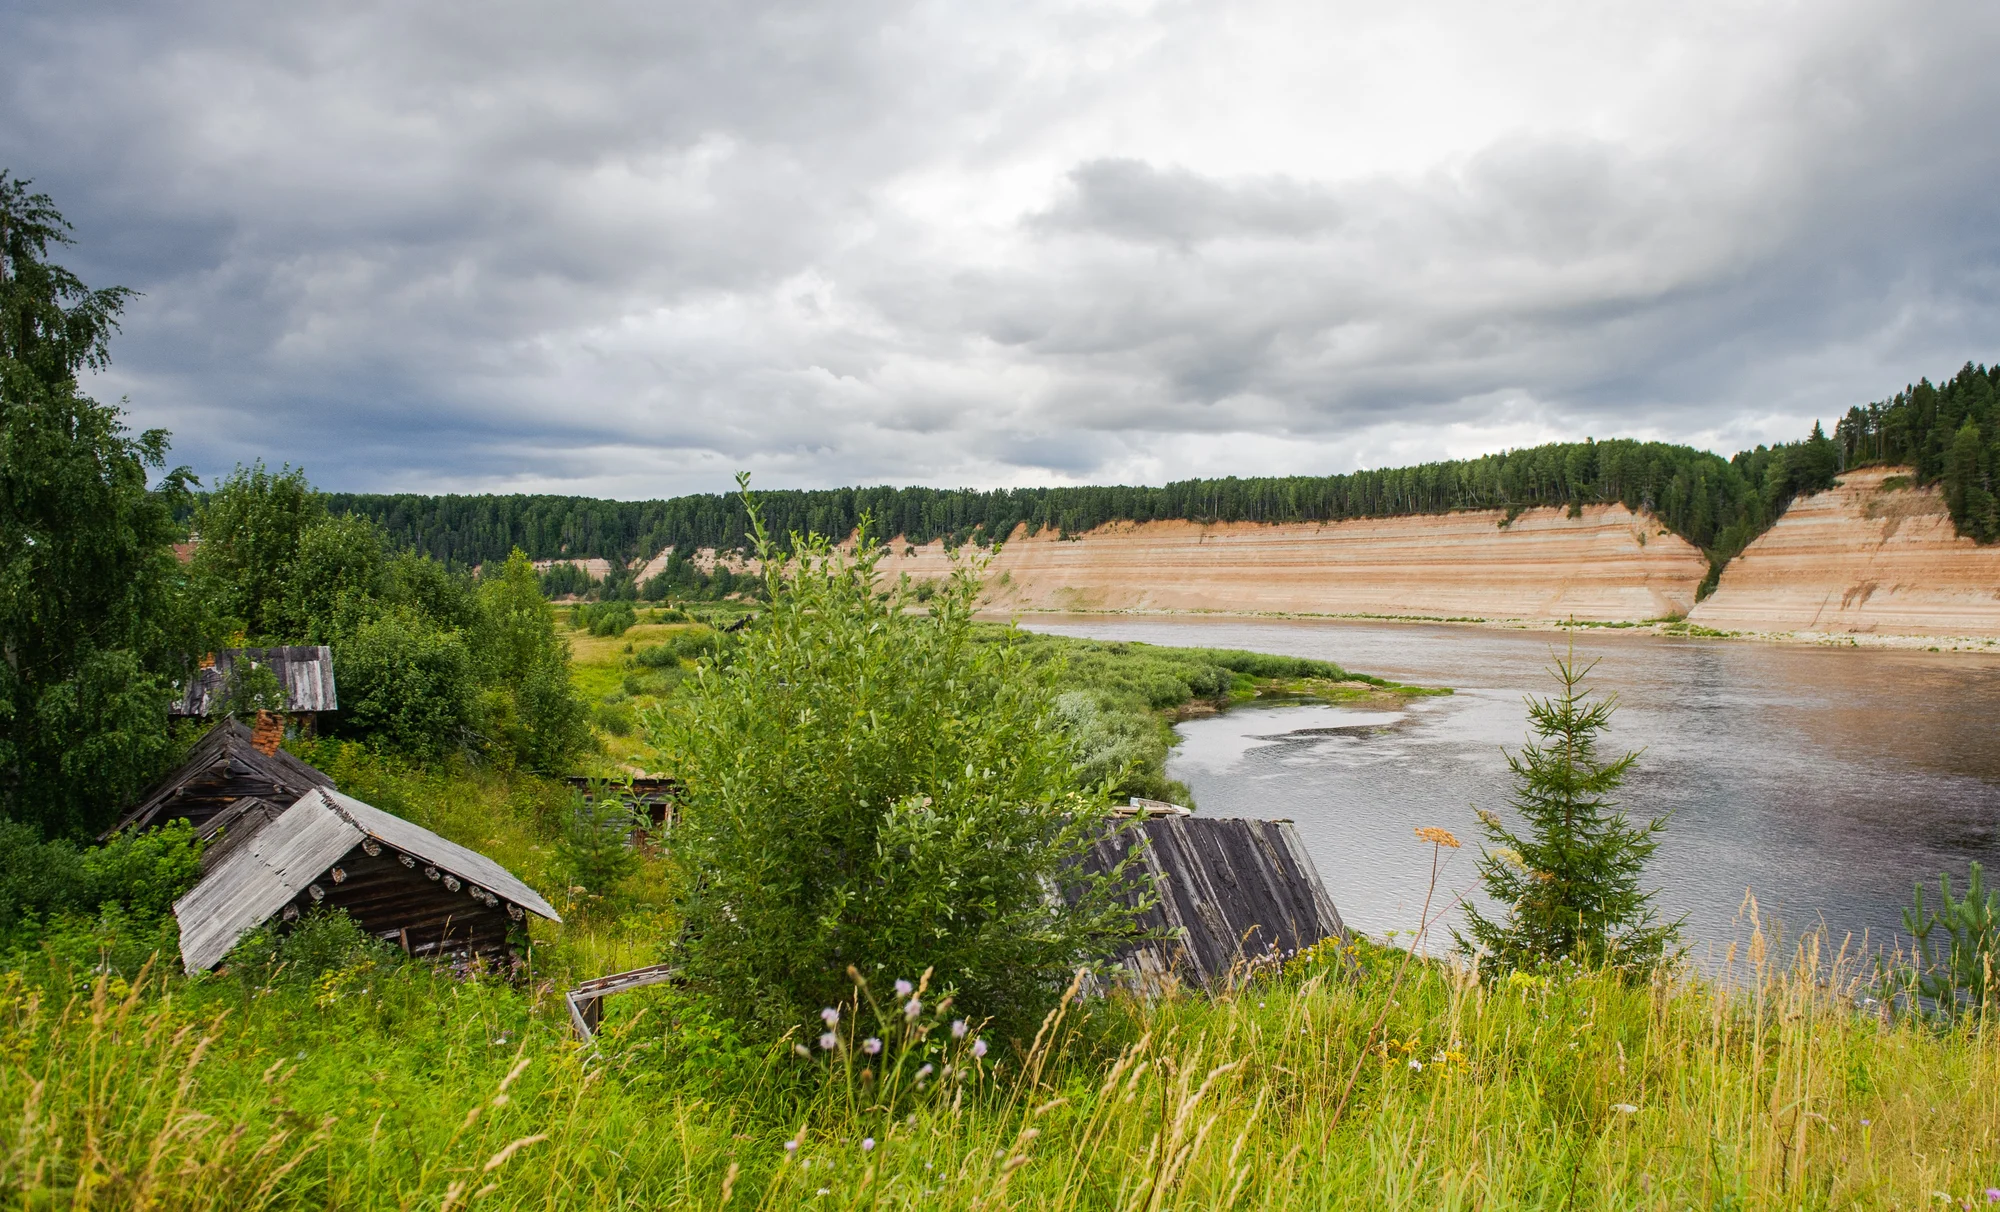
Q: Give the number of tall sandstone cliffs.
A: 2